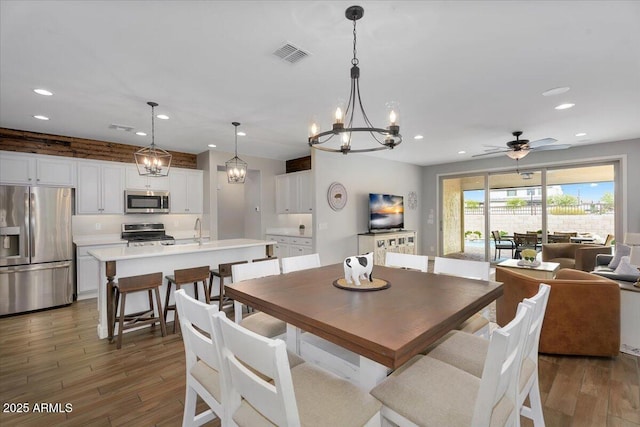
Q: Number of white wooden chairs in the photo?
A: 8